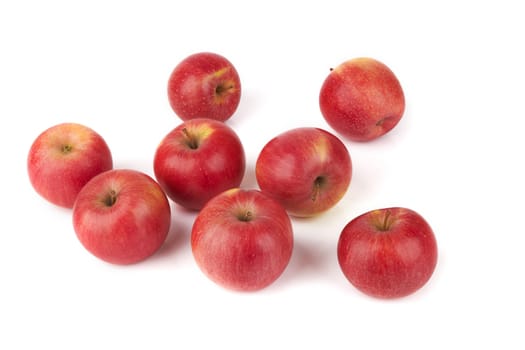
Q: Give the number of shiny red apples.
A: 8